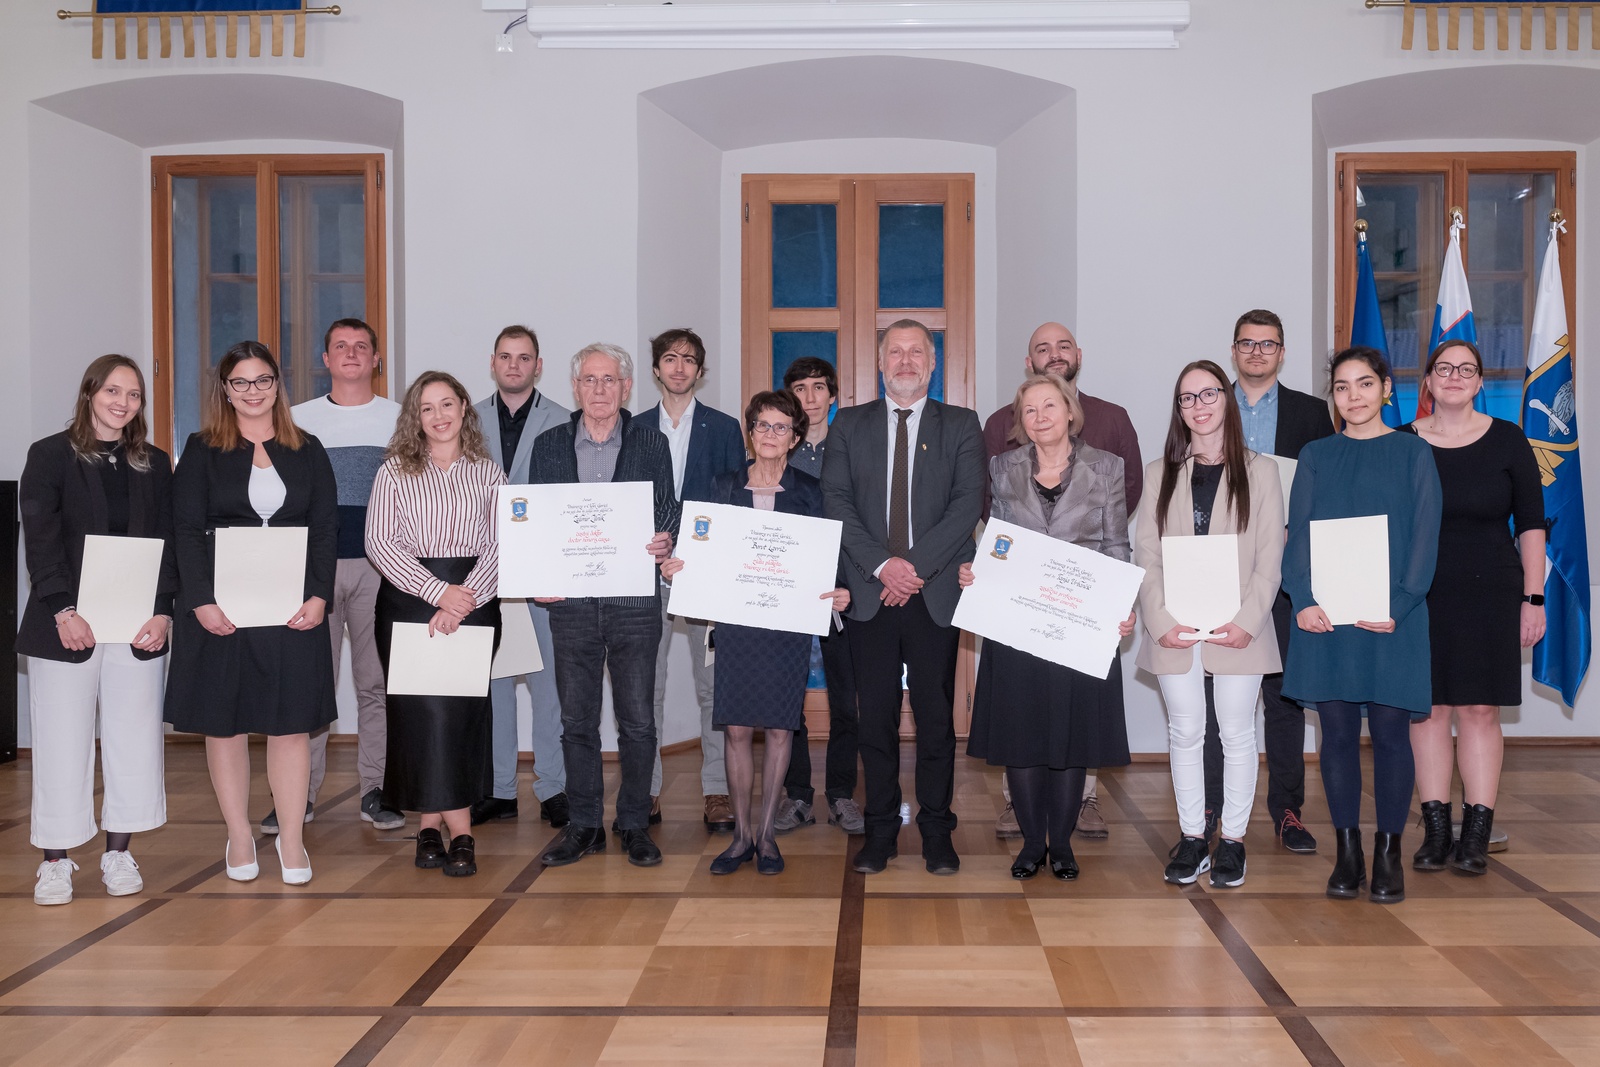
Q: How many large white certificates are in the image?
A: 3